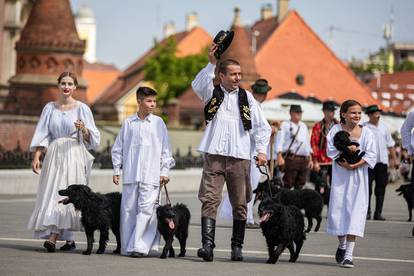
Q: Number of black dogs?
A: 6